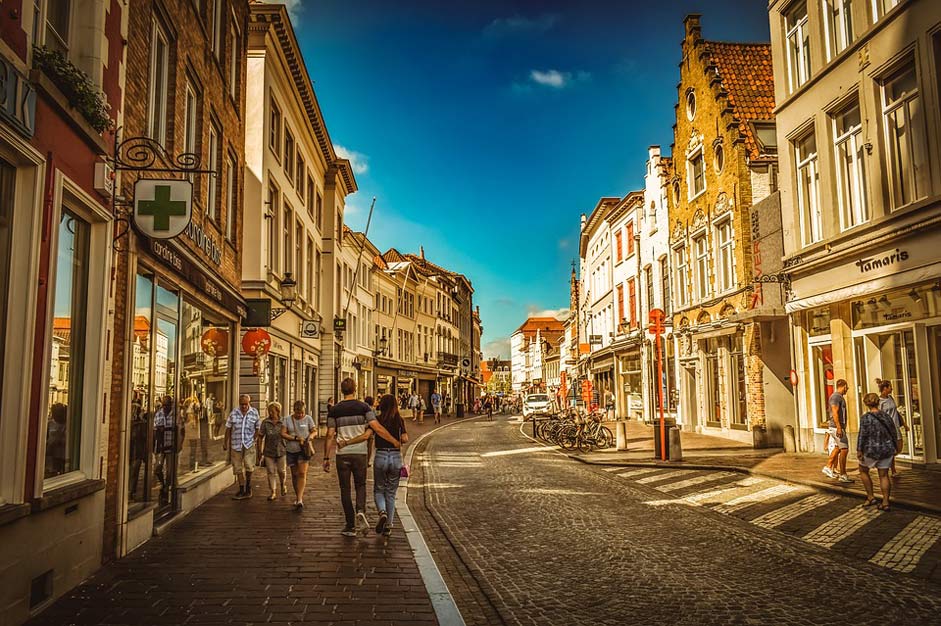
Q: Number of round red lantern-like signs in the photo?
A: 2